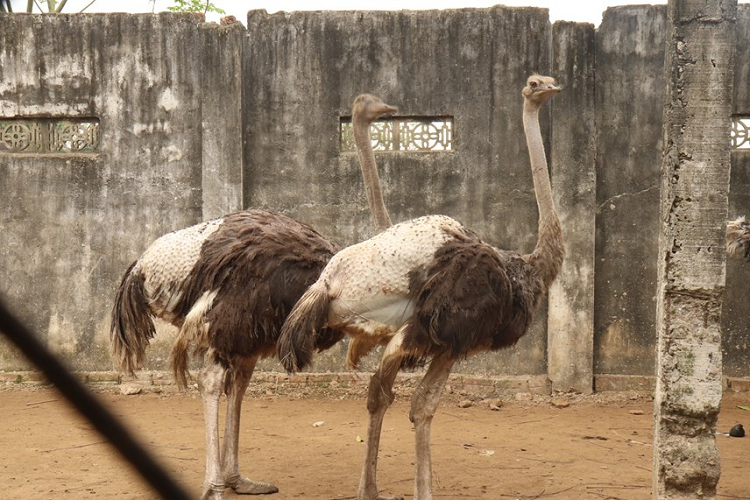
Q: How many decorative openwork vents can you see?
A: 3